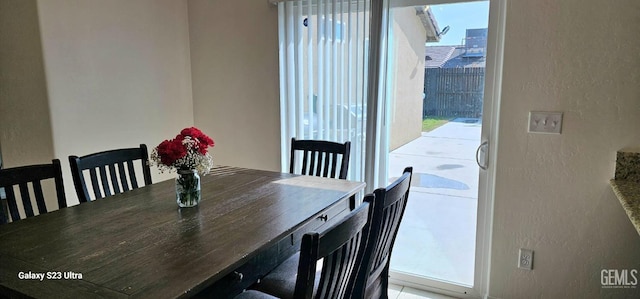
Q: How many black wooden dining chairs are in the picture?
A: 5